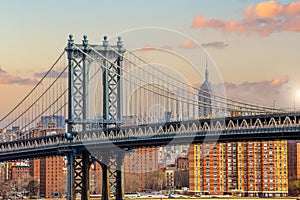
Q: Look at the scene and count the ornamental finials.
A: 4